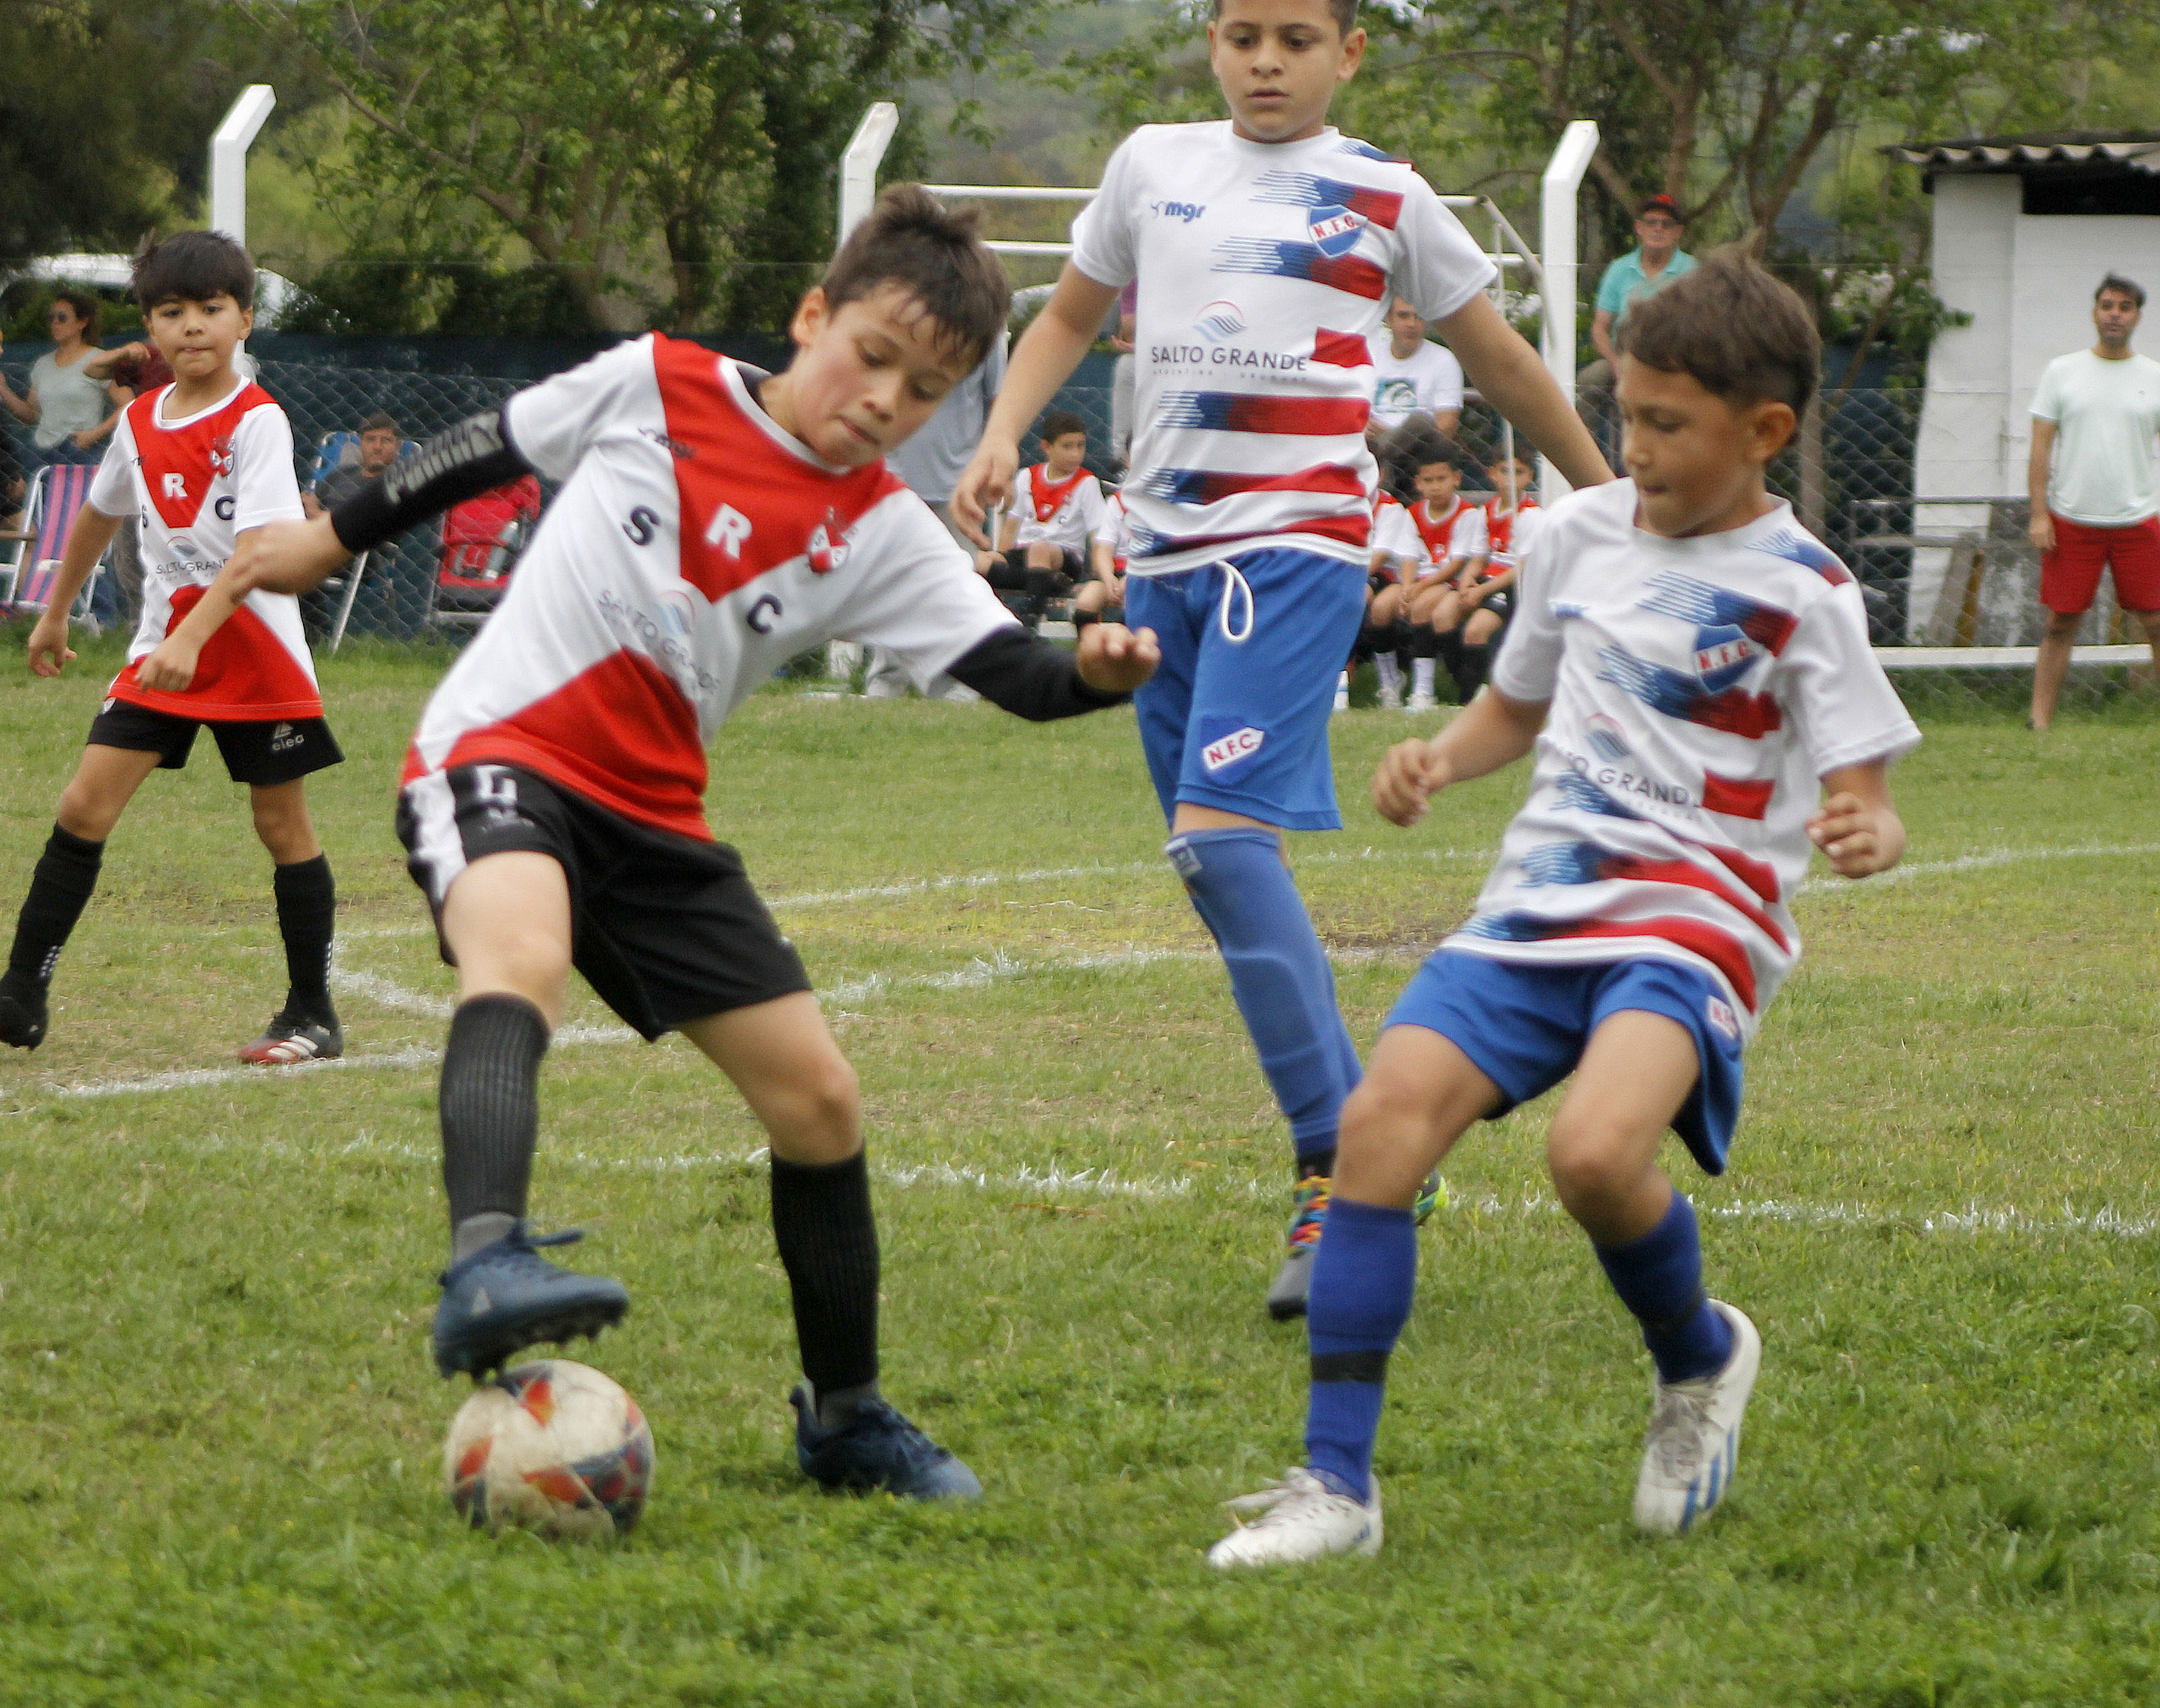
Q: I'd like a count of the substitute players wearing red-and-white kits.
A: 5